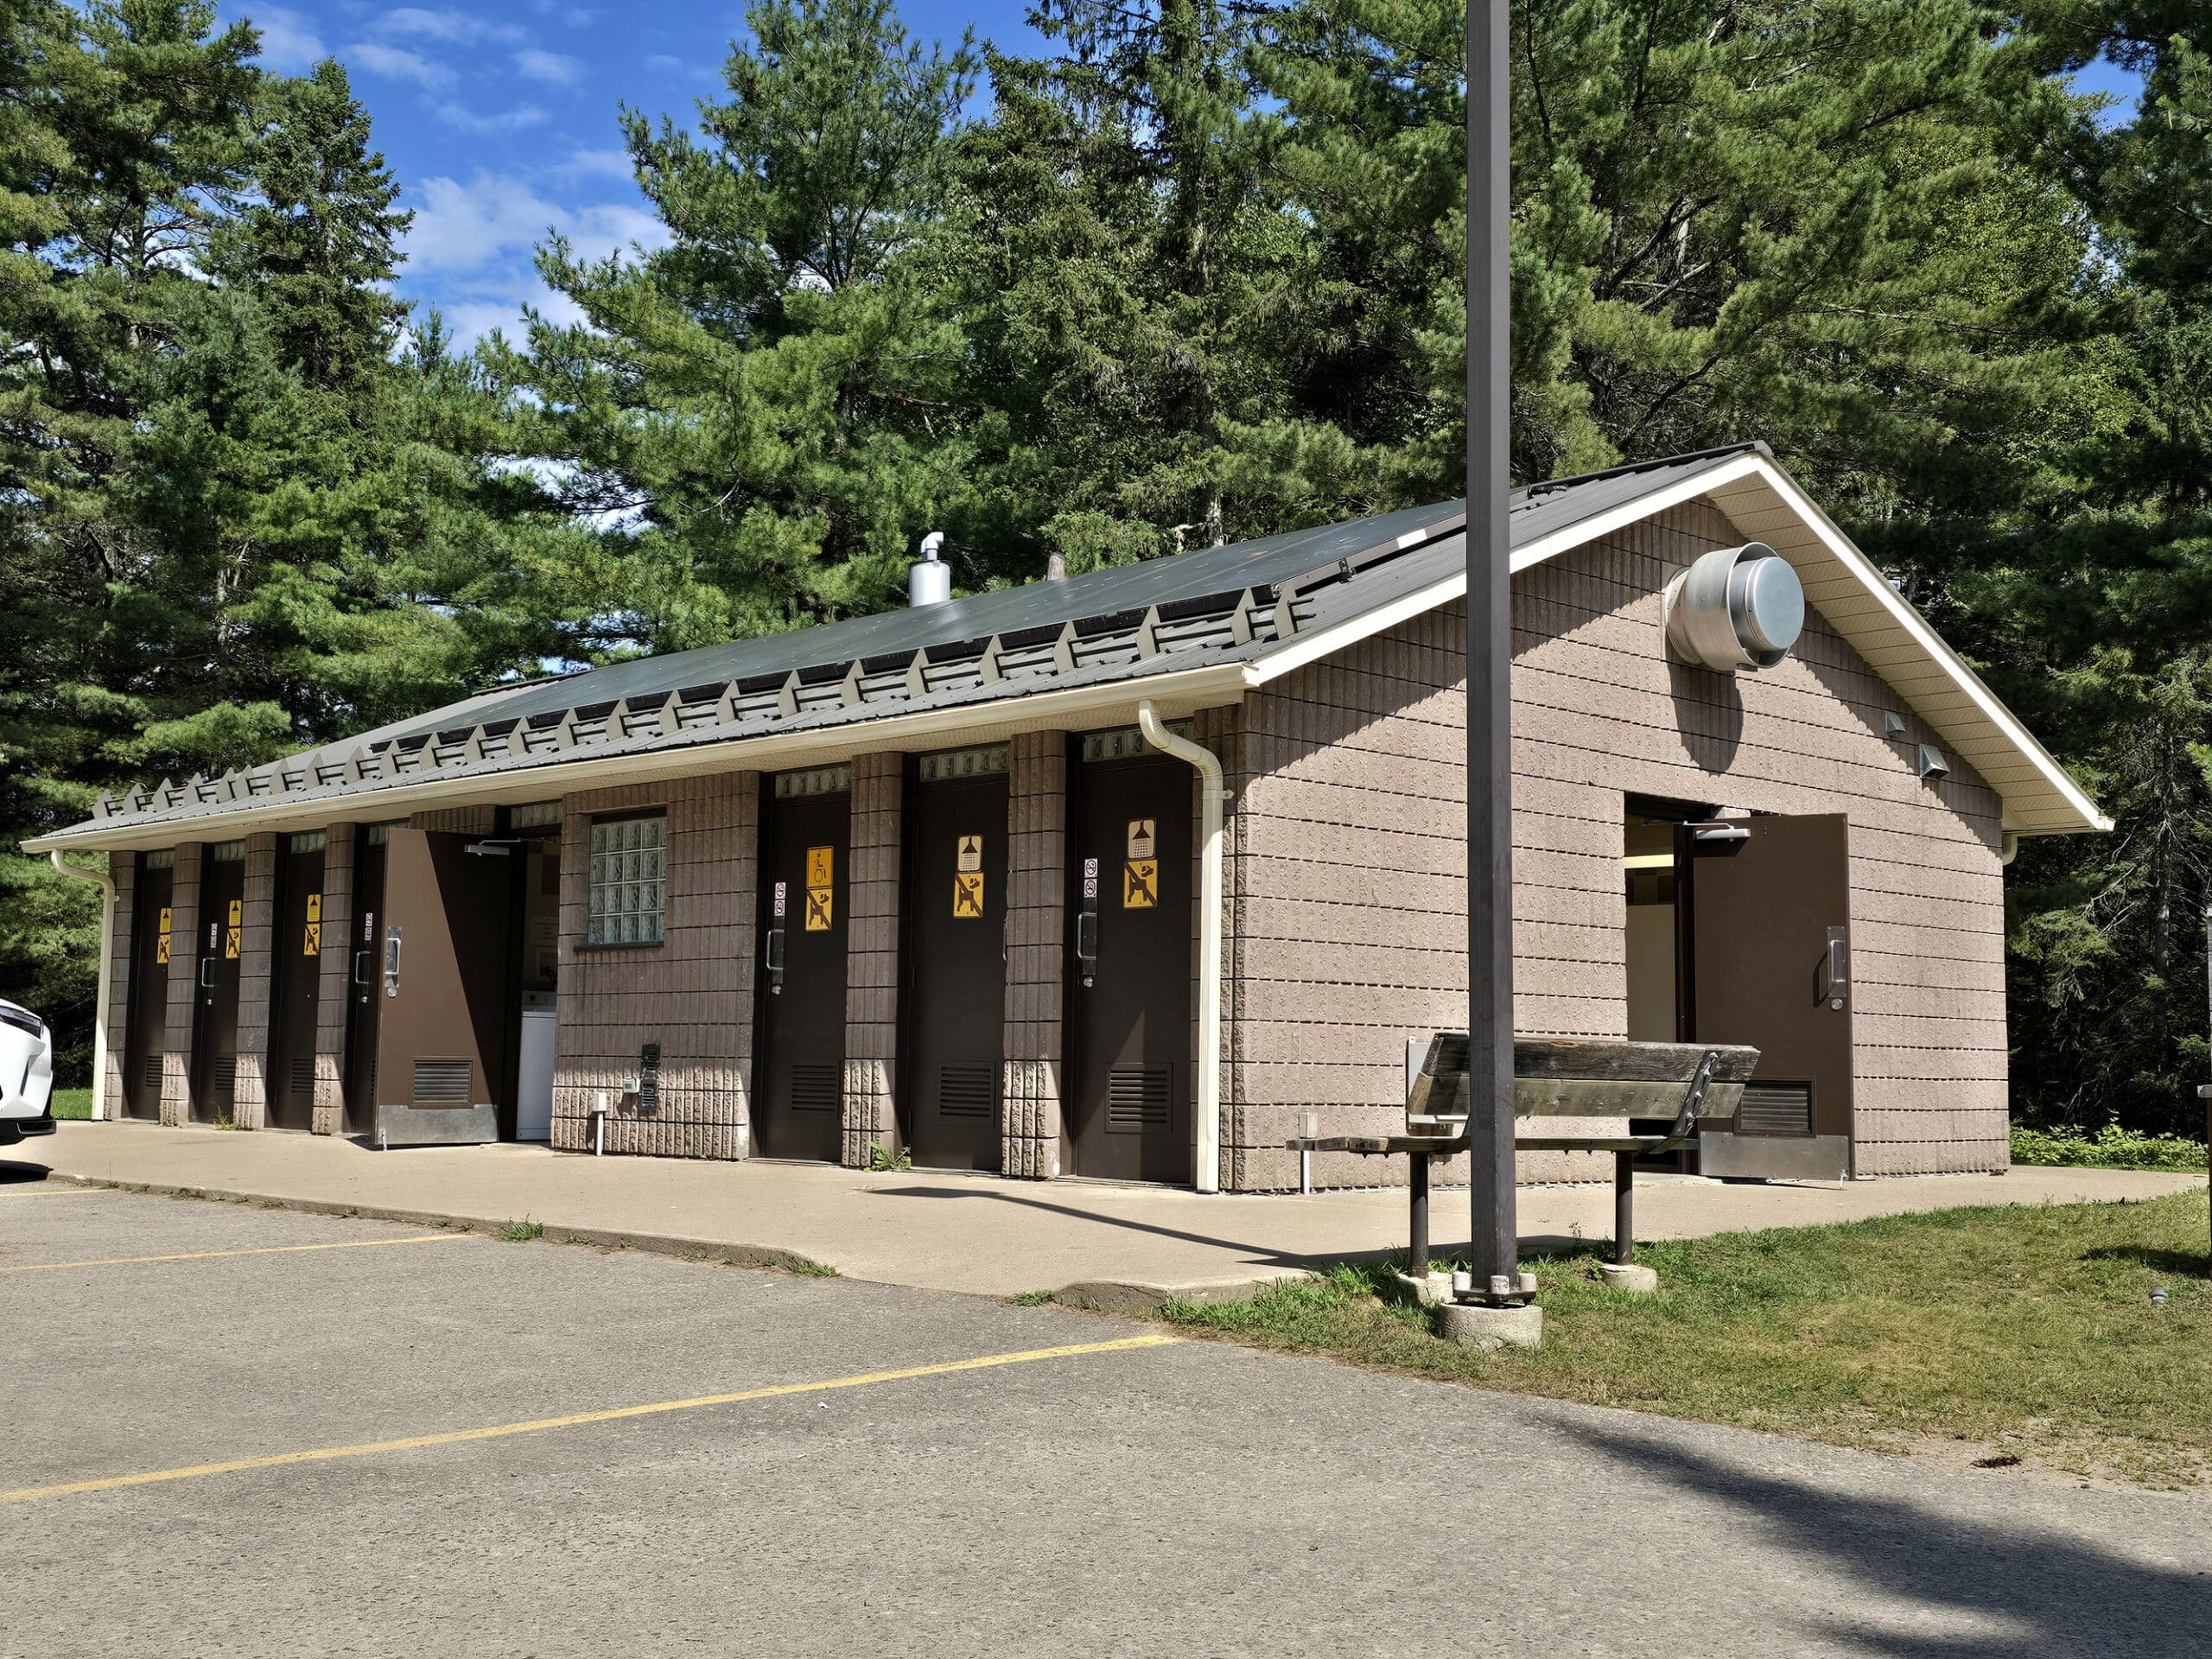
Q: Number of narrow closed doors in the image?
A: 7